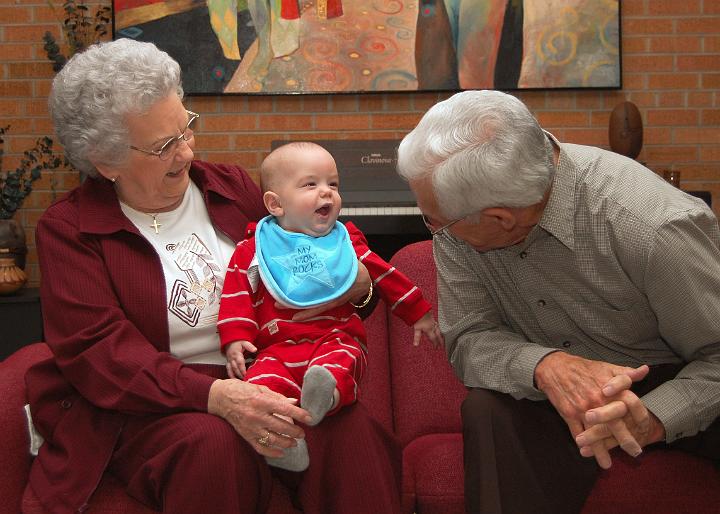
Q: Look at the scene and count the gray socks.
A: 2